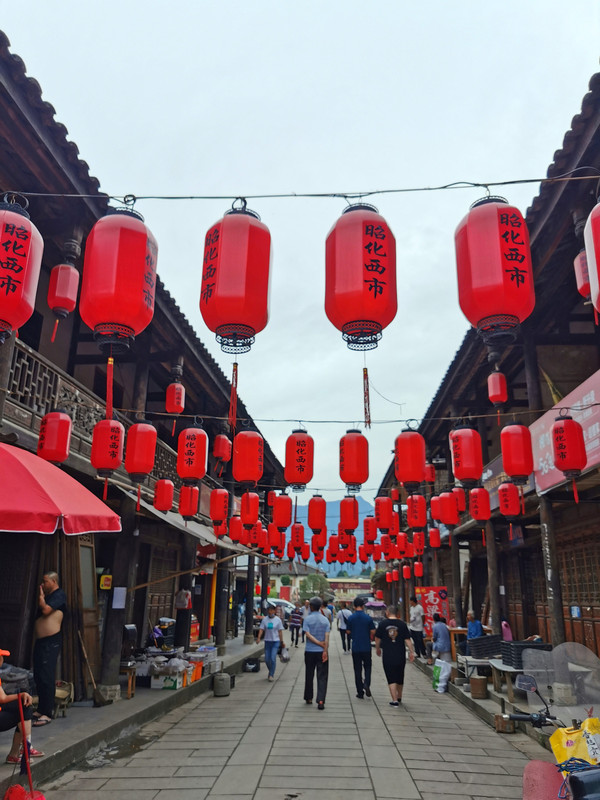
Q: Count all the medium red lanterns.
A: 11